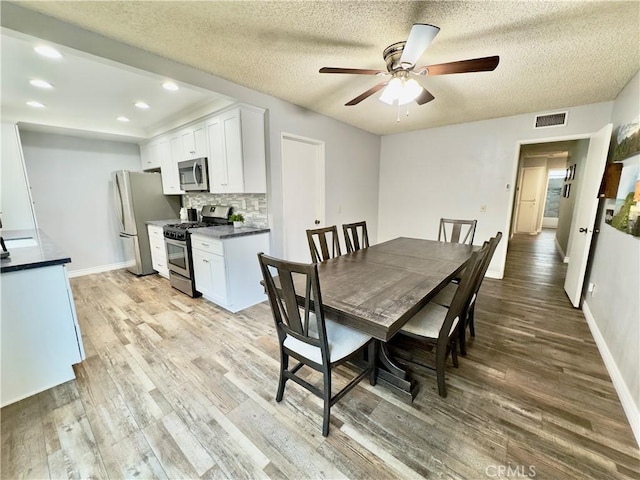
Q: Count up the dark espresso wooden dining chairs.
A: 6